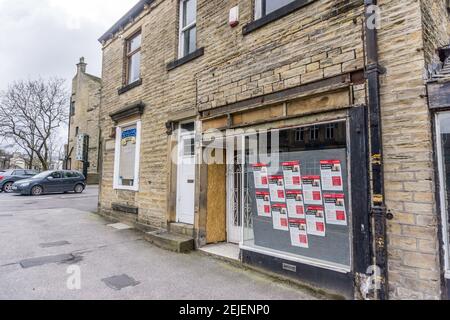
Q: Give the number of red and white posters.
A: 11